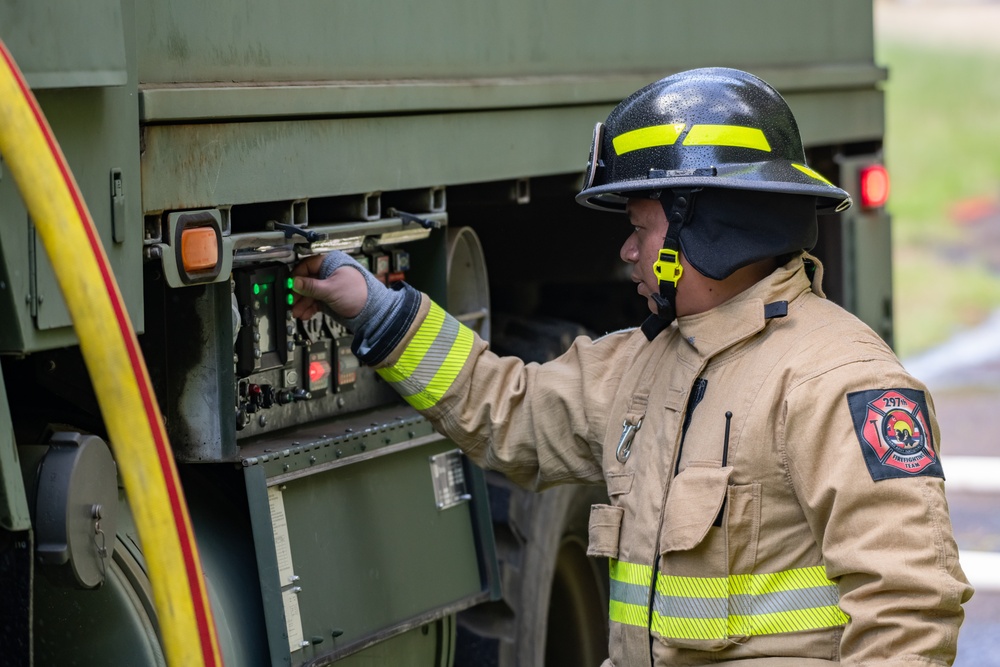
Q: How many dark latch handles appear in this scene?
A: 2